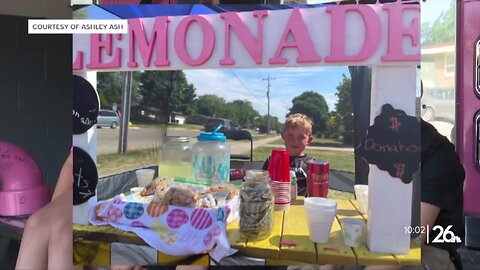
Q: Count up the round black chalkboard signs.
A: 2